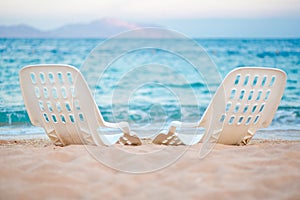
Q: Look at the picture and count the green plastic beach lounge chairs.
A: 0